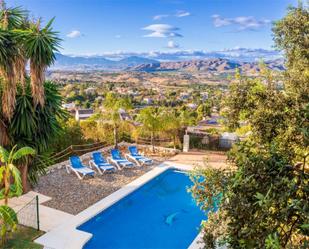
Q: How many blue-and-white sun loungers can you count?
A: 4